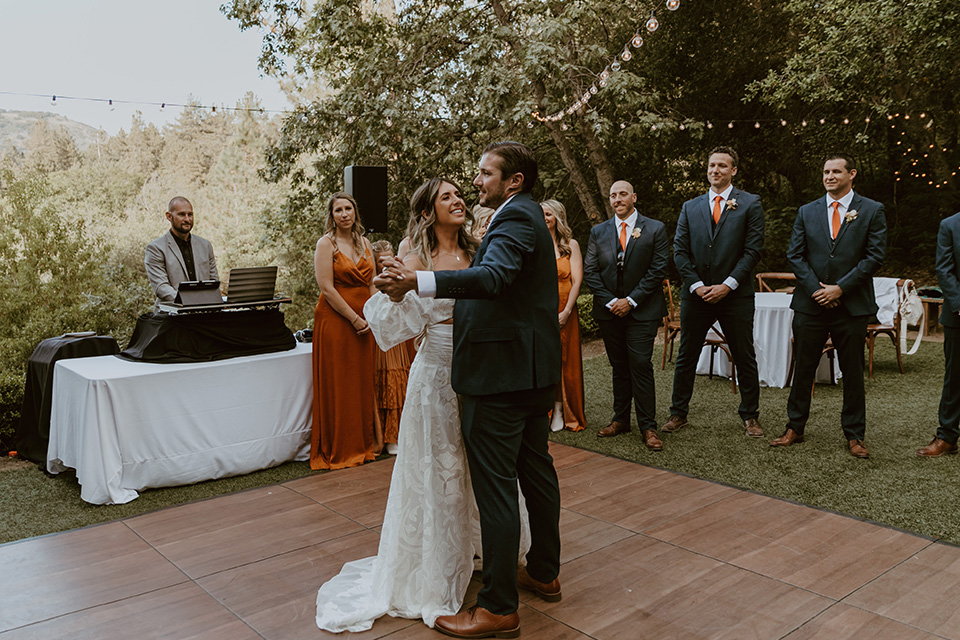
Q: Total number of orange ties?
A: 3